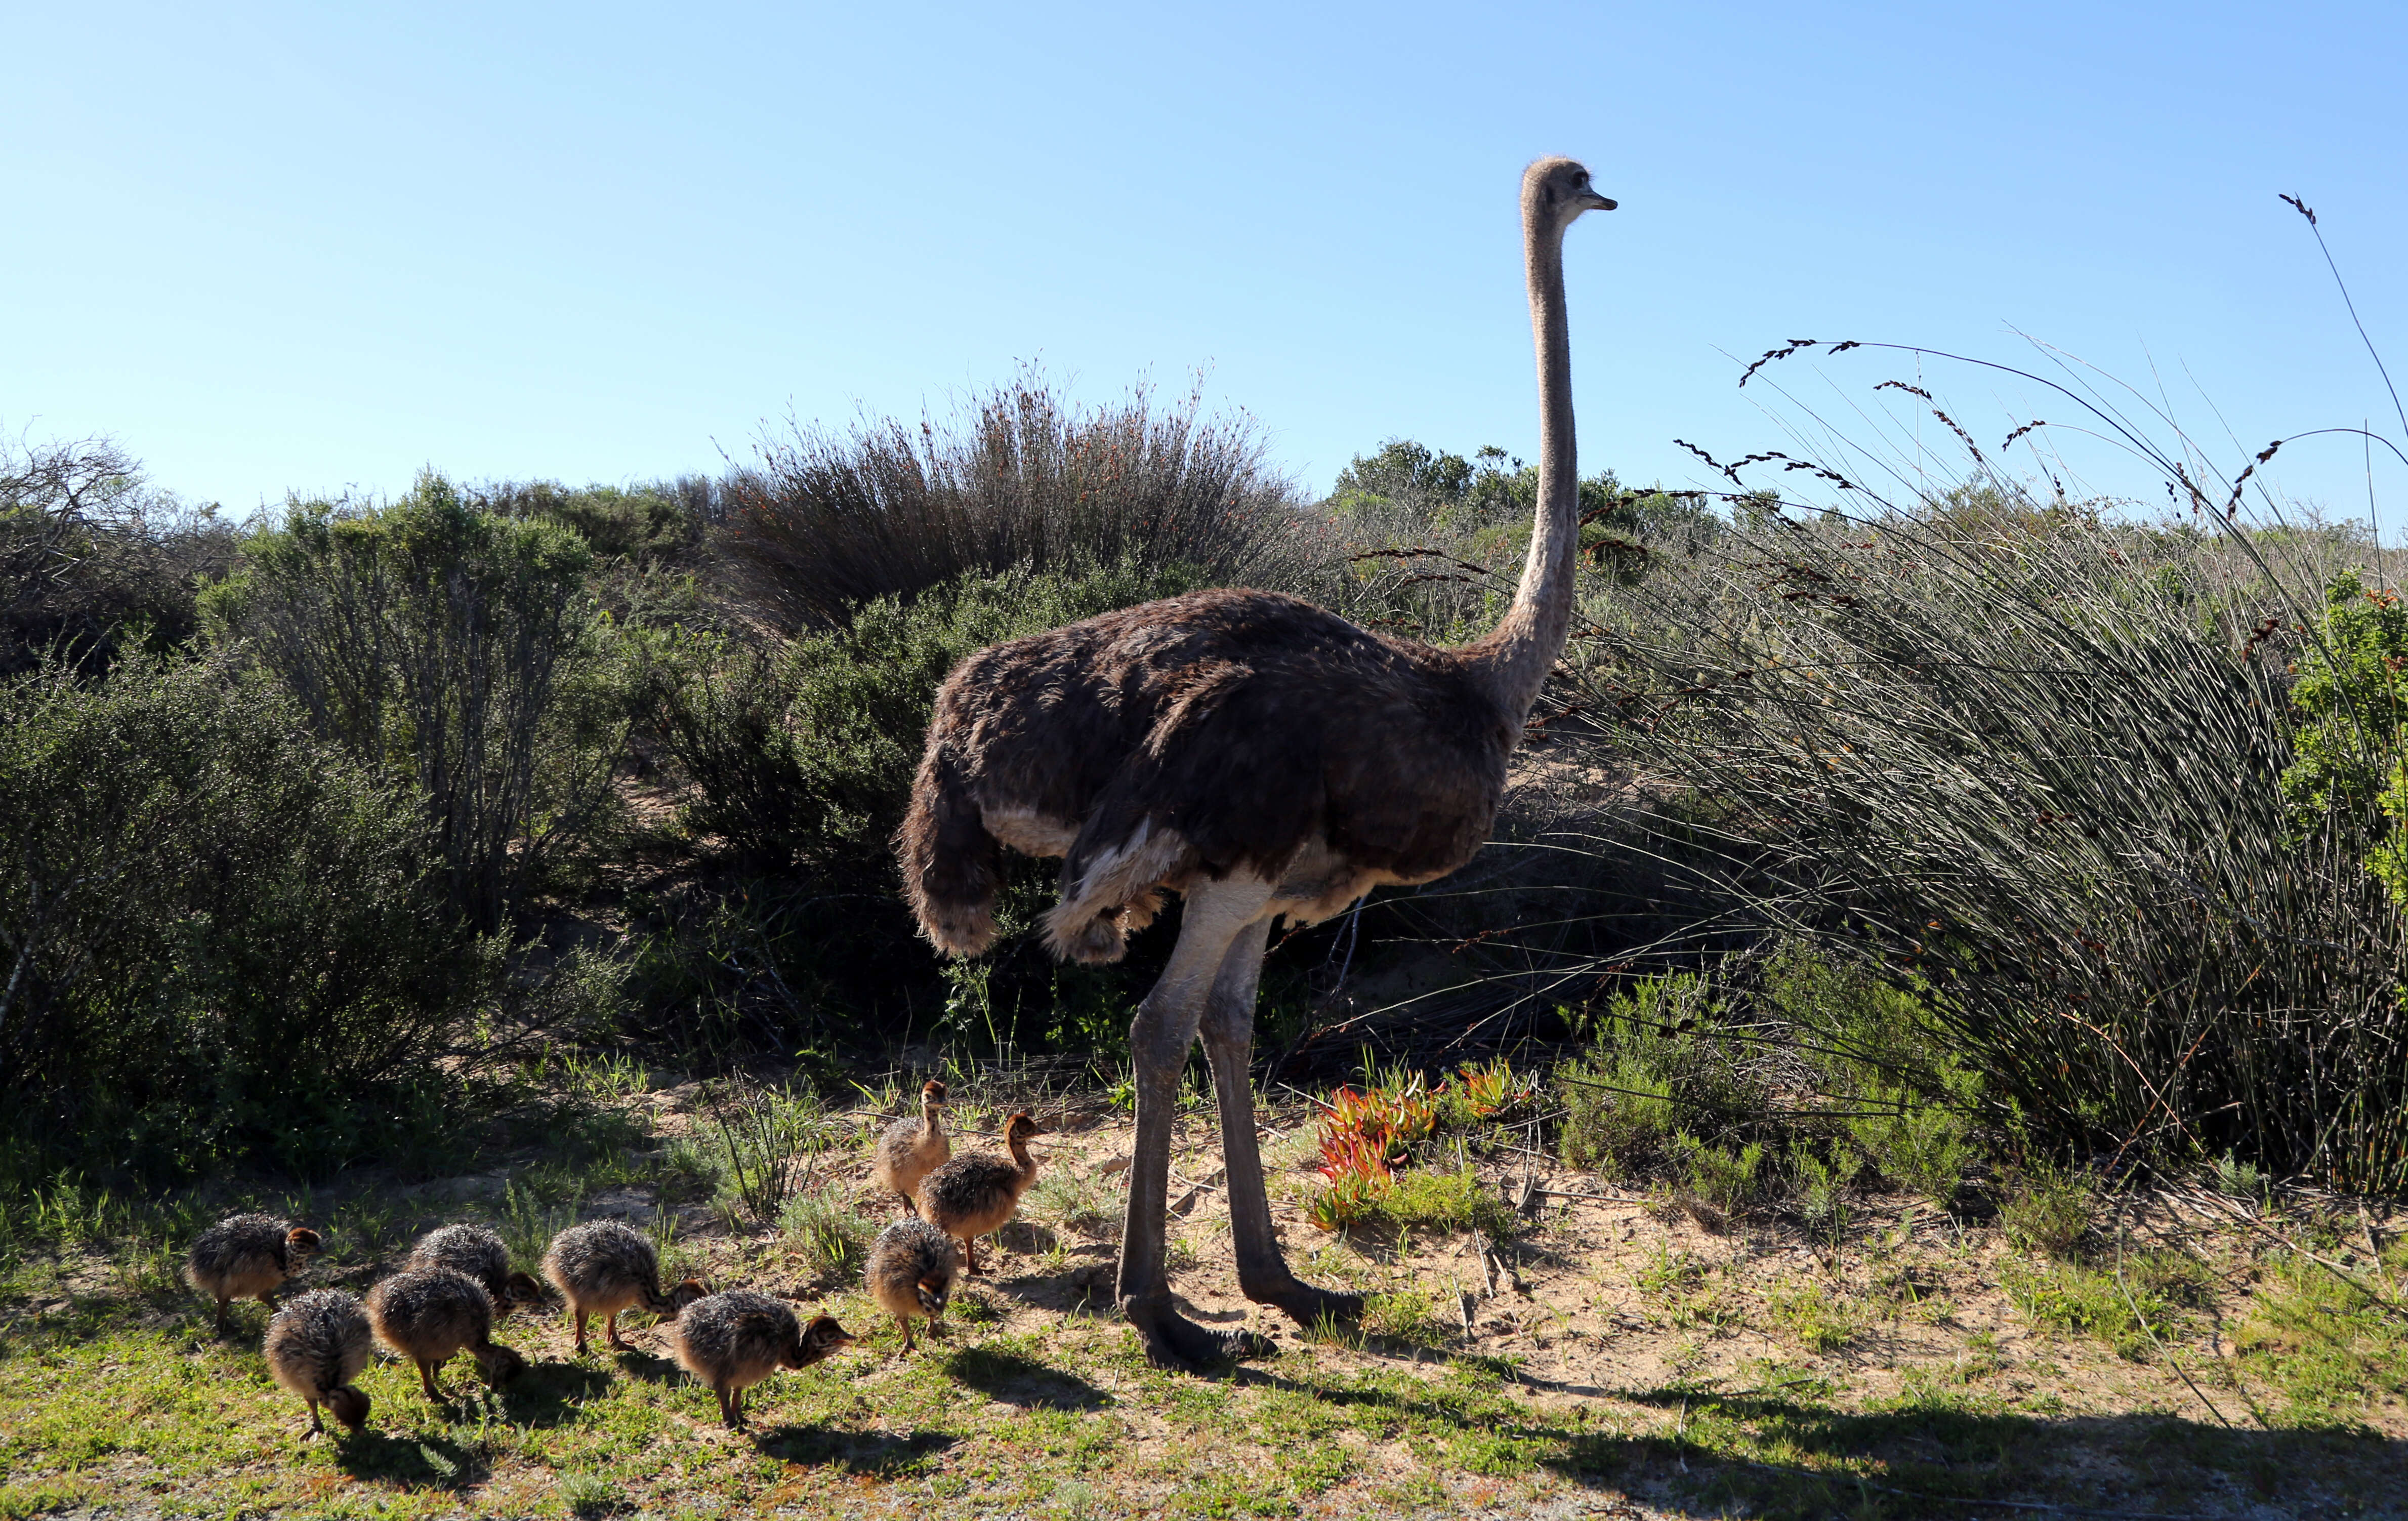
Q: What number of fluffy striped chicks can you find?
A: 9